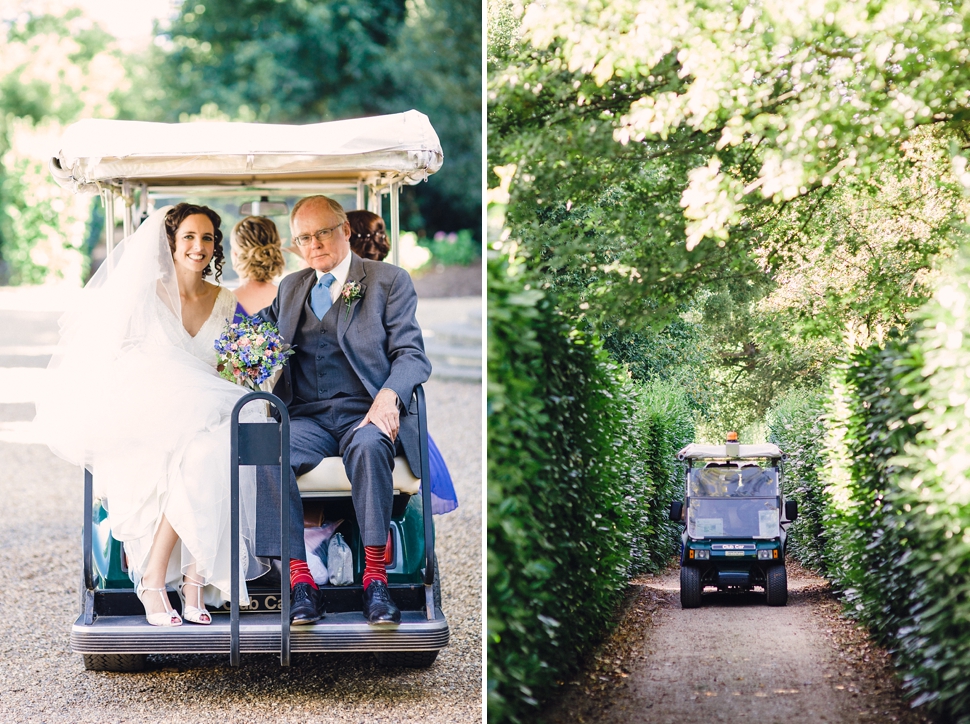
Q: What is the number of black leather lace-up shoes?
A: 2